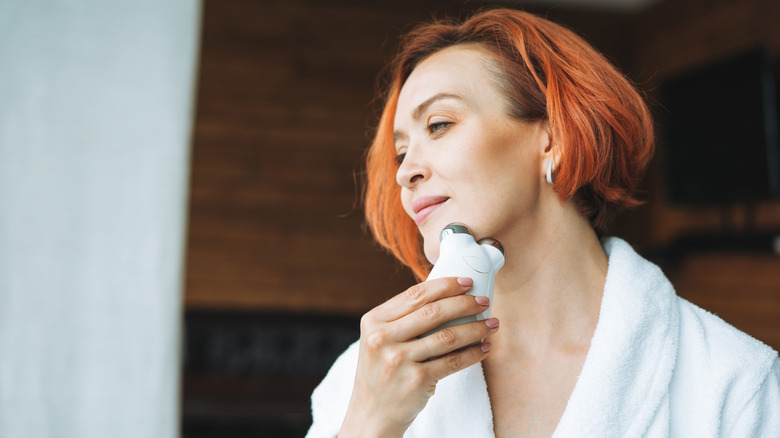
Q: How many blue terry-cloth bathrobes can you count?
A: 0